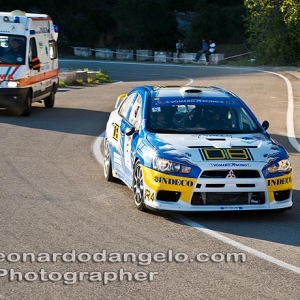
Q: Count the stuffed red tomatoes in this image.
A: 0